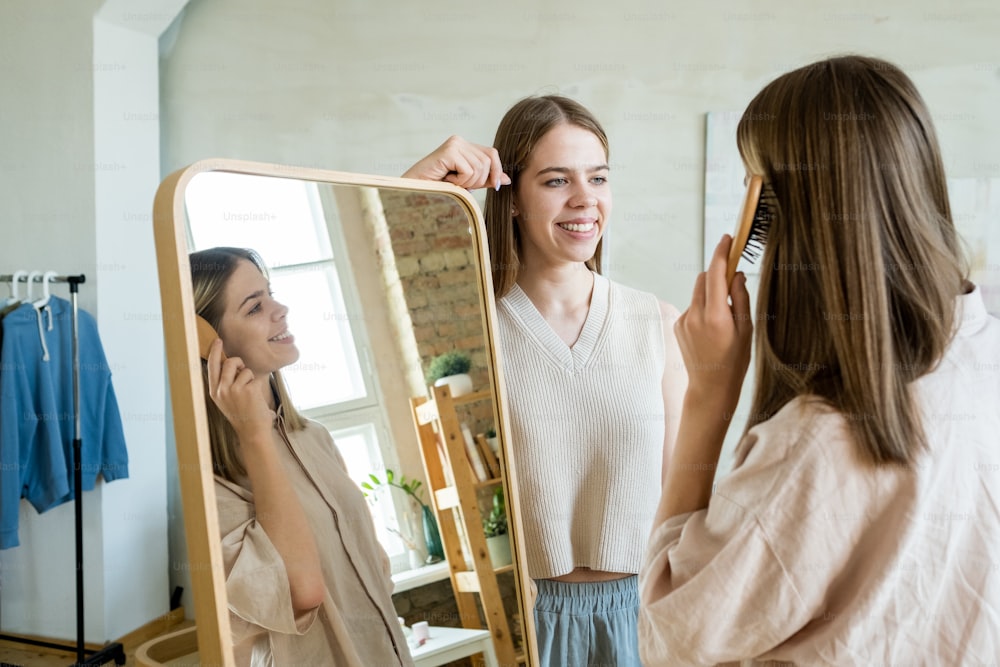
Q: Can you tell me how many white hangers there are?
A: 3